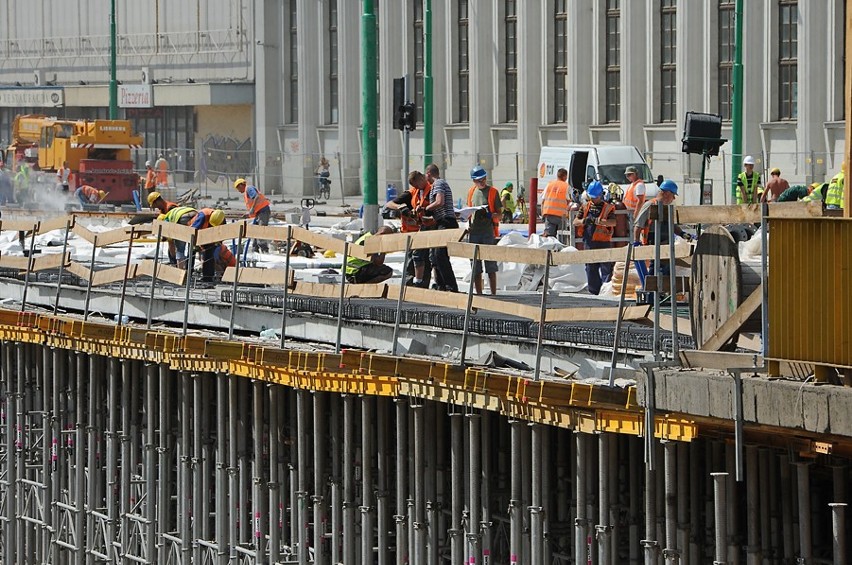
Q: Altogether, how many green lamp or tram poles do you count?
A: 4